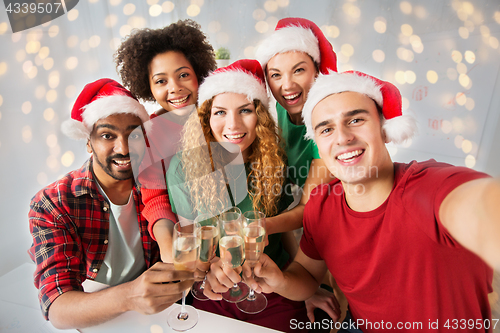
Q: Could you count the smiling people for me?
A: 5